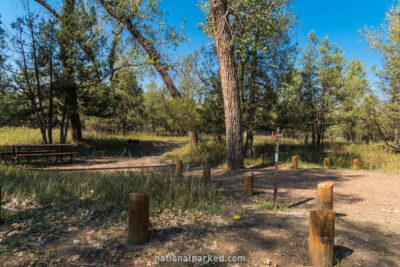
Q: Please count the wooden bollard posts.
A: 9